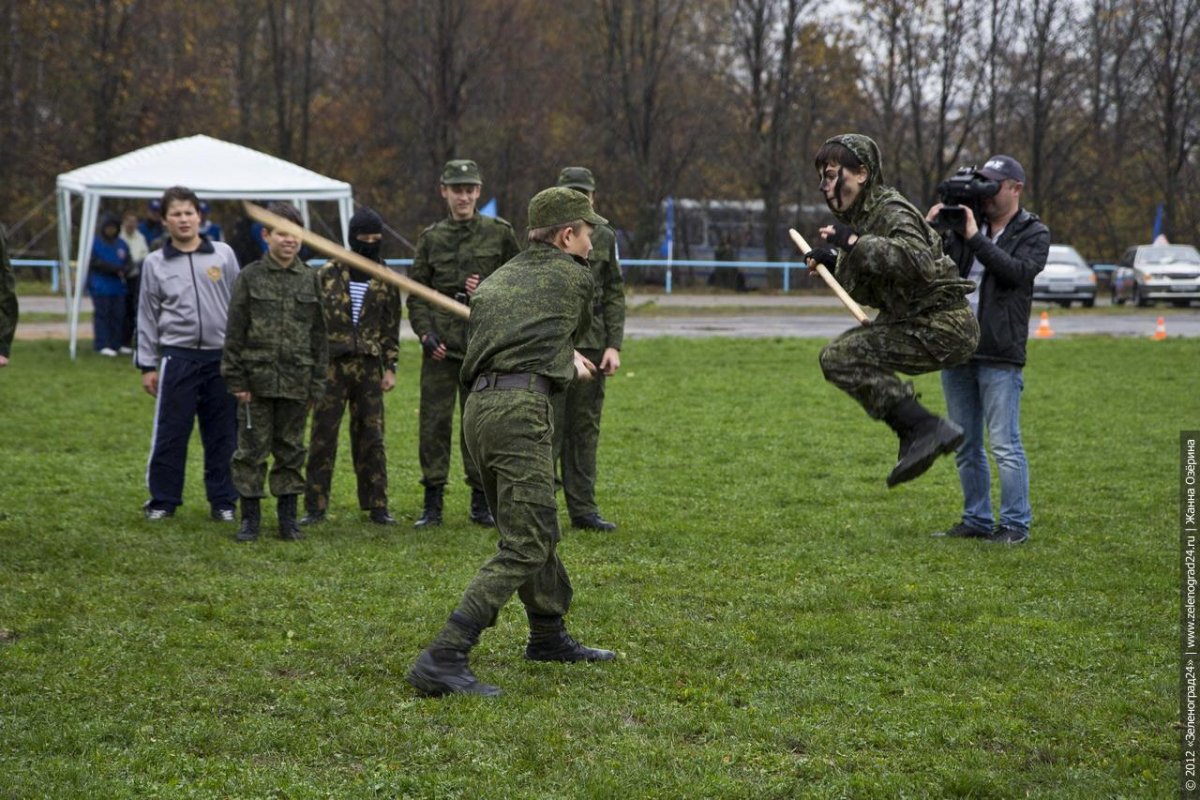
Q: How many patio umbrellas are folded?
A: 0